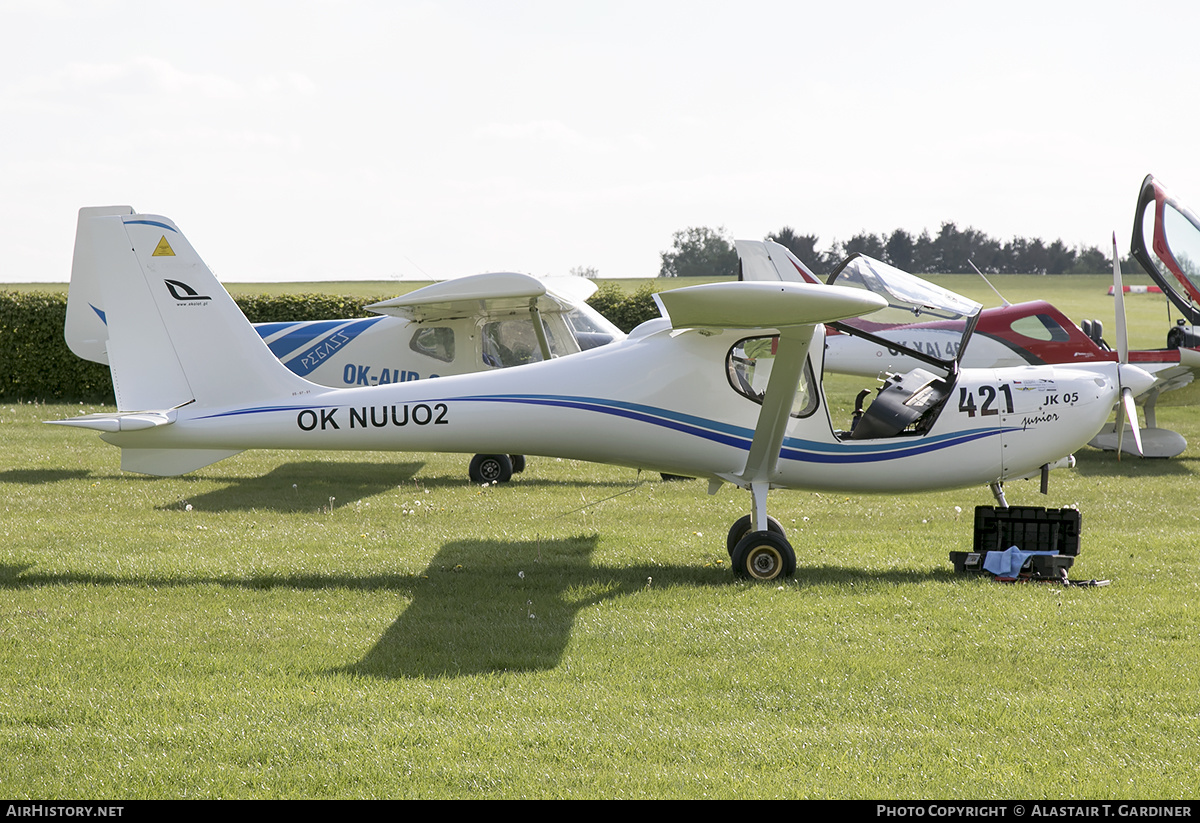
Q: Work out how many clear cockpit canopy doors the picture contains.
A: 2